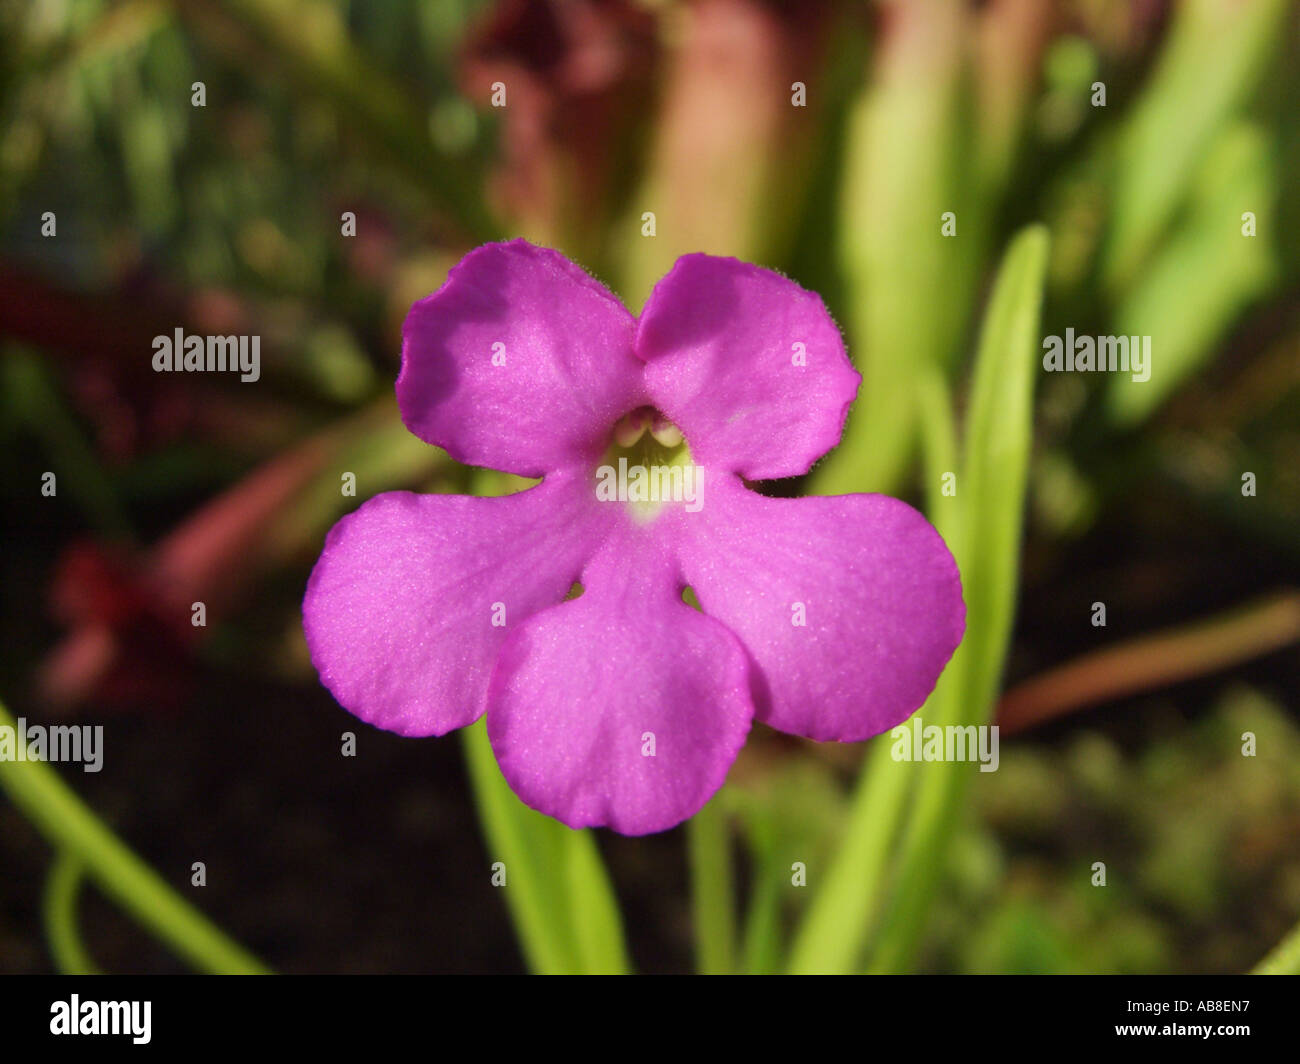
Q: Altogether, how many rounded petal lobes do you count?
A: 5